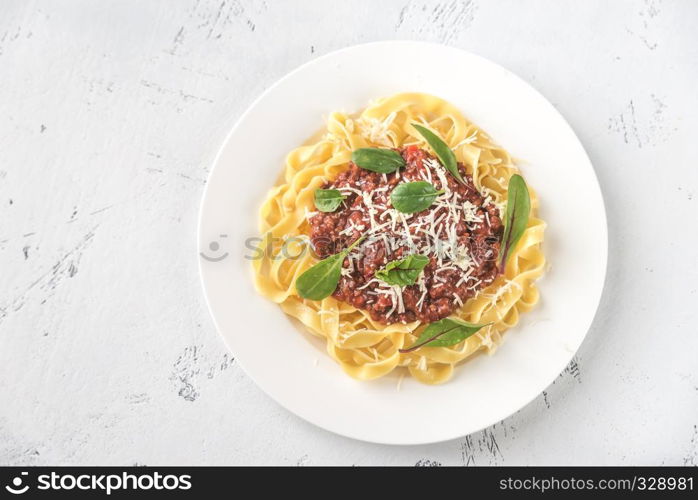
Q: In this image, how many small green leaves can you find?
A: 8